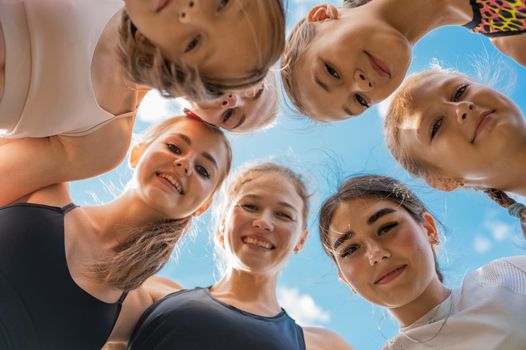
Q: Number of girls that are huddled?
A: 7